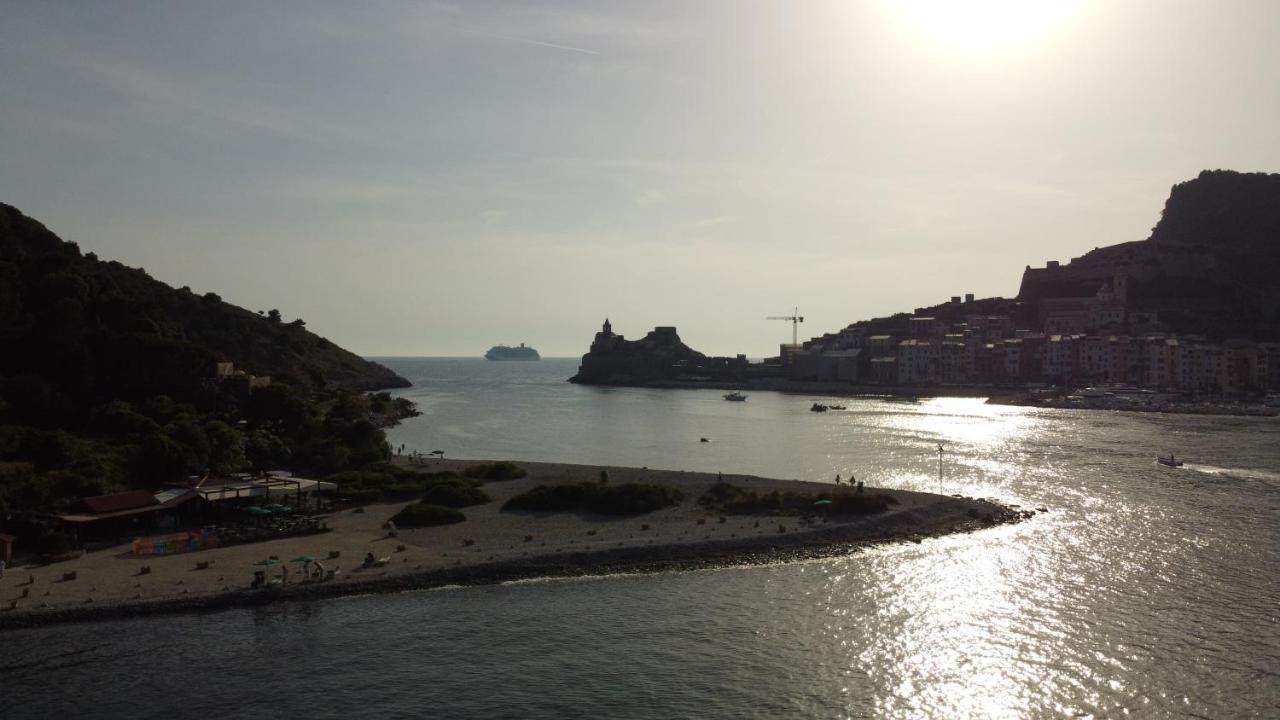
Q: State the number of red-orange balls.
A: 0